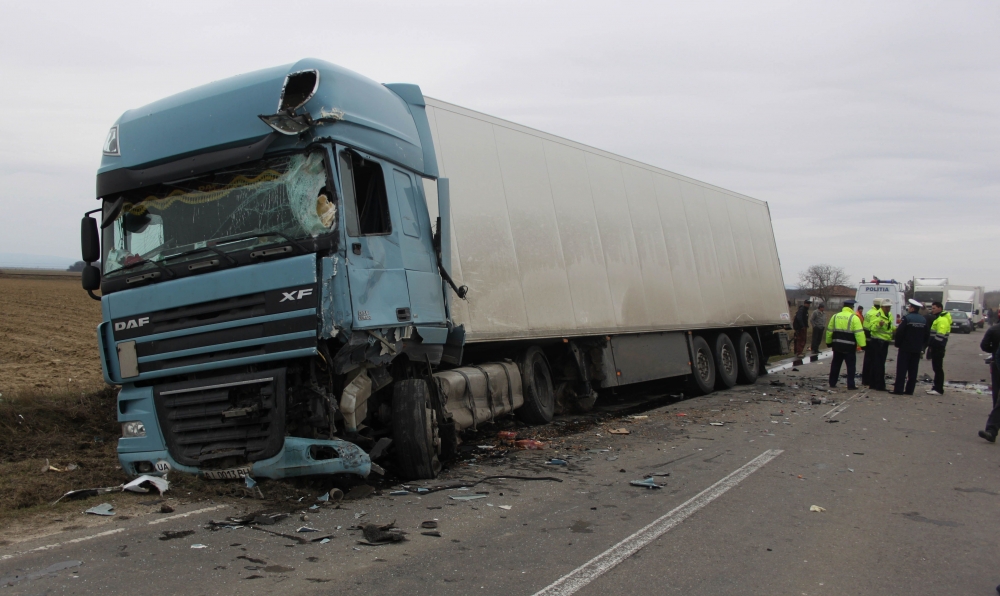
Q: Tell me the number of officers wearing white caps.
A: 3